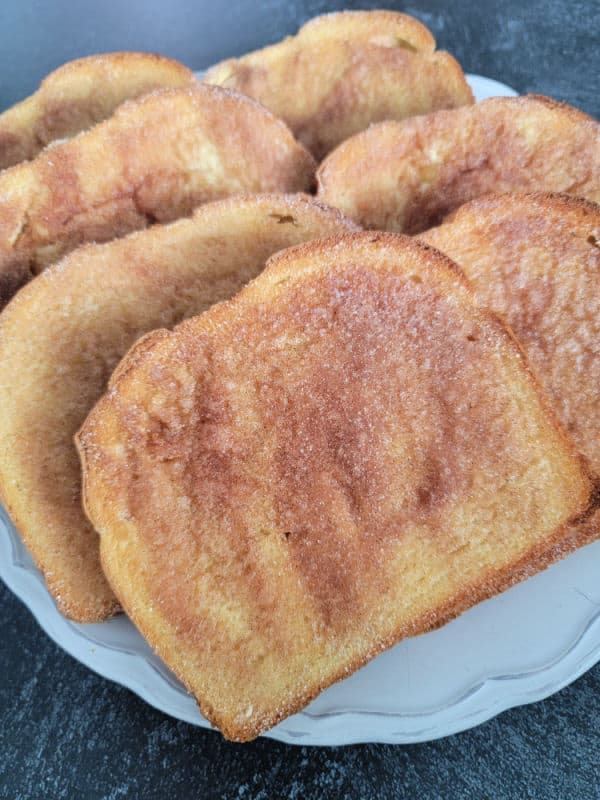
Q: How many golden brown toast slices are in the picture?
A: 7